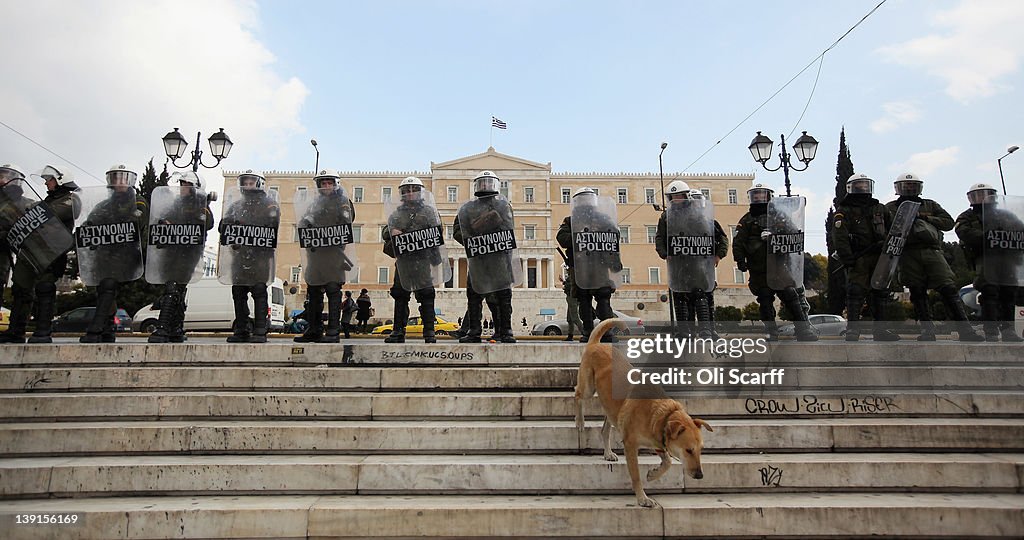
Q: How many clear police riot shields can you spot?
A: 12